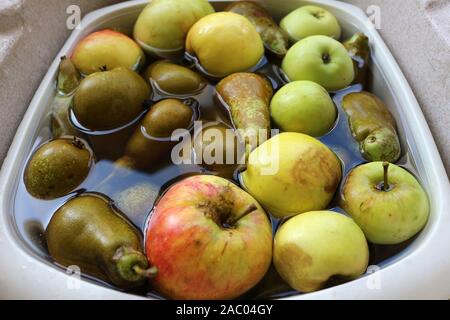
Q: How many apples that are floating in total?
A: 10